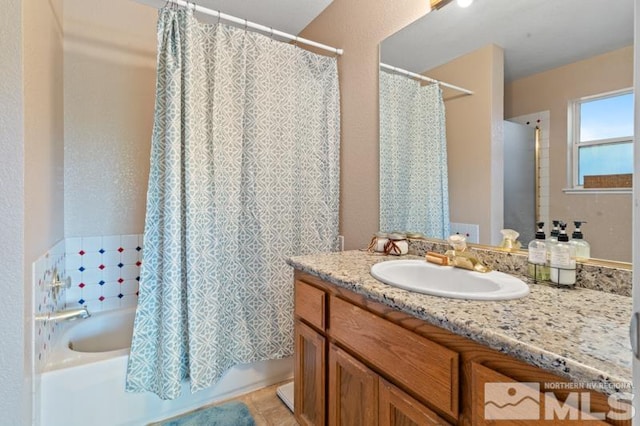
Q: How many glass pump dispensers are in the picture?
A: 2